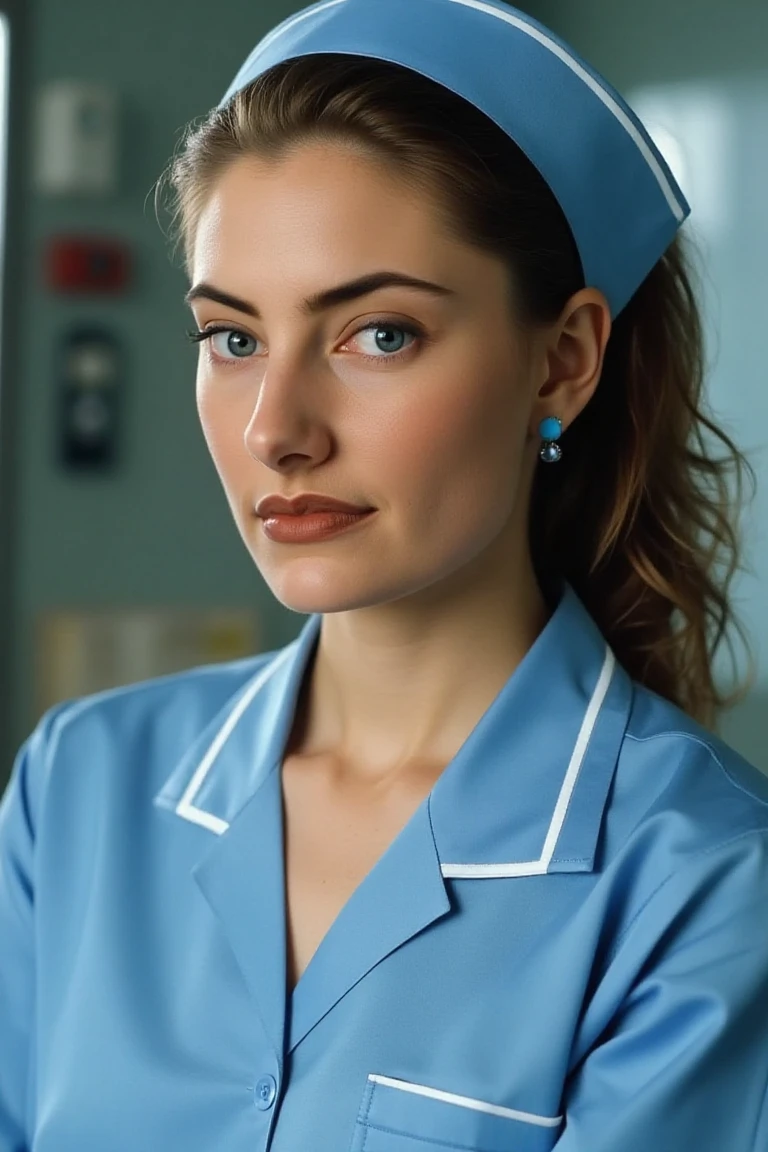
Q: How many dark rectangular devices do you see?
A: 1